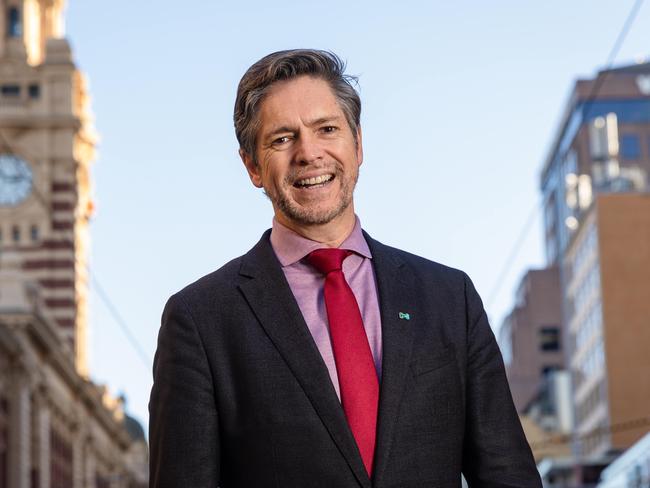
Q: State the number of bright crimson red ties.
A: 1